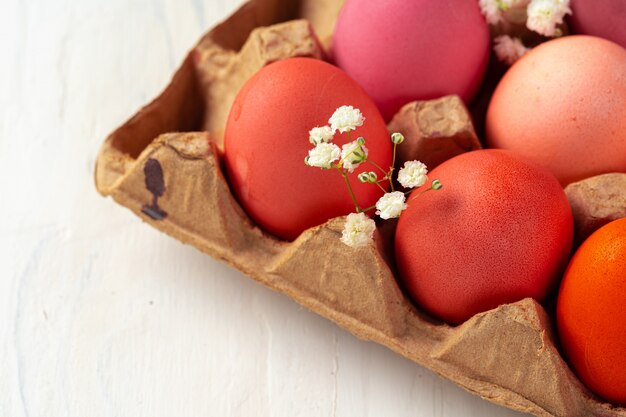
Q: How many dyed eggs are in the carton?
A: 6